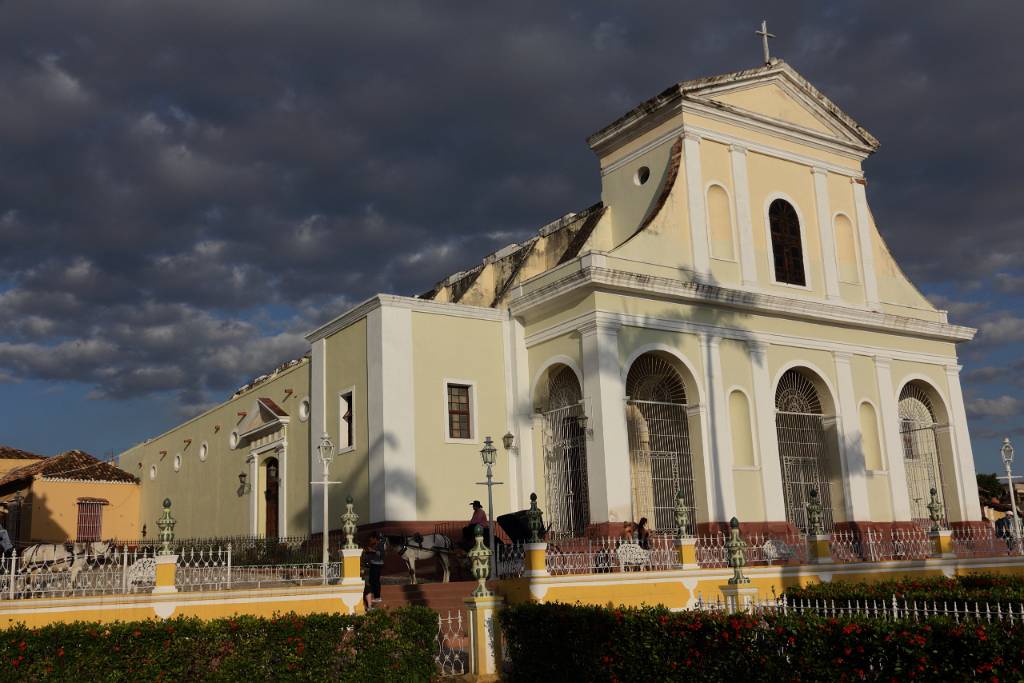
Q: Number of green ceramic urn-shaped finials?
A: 8